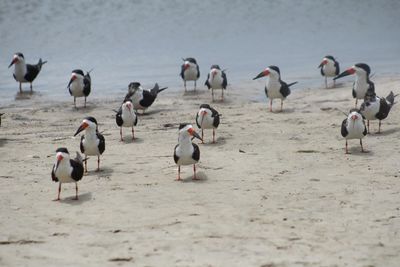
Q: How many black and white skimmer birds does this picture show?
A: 15